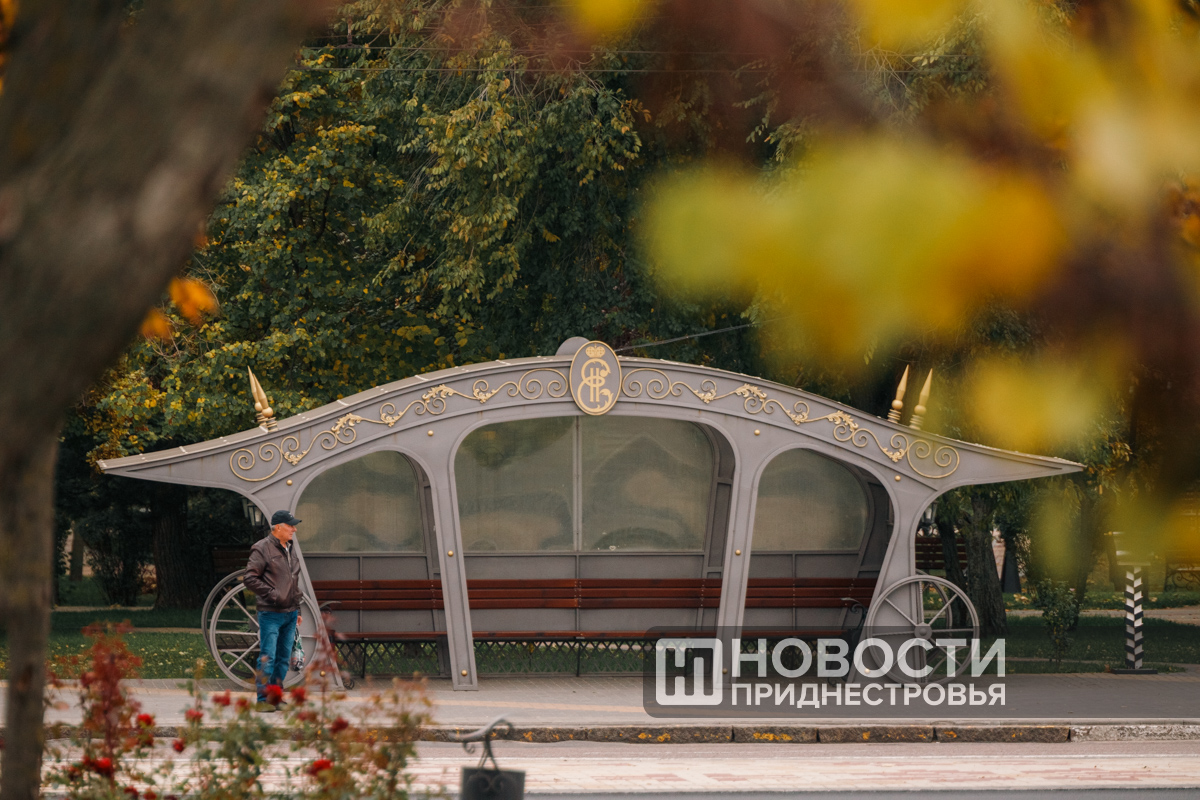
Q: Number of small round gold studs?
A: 10